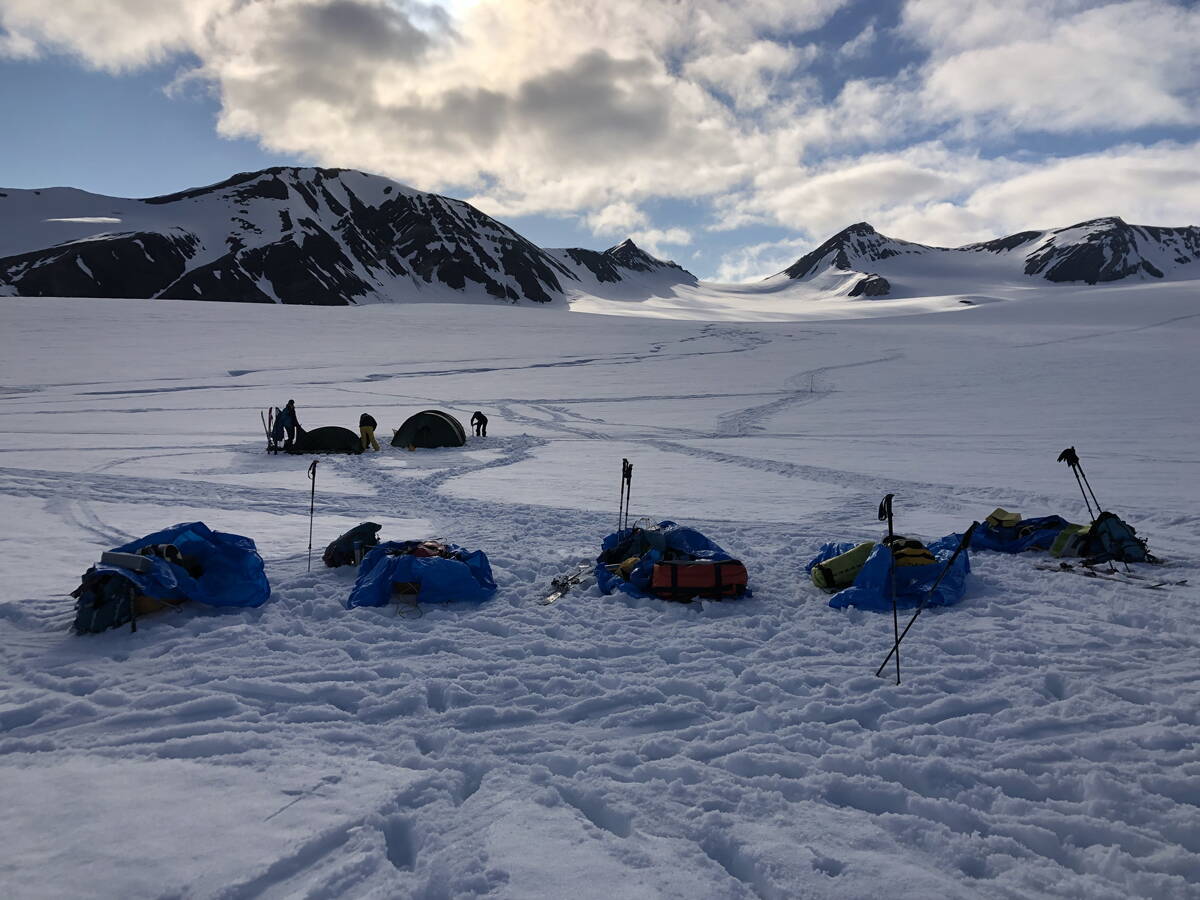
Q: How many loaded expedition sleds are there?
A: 5